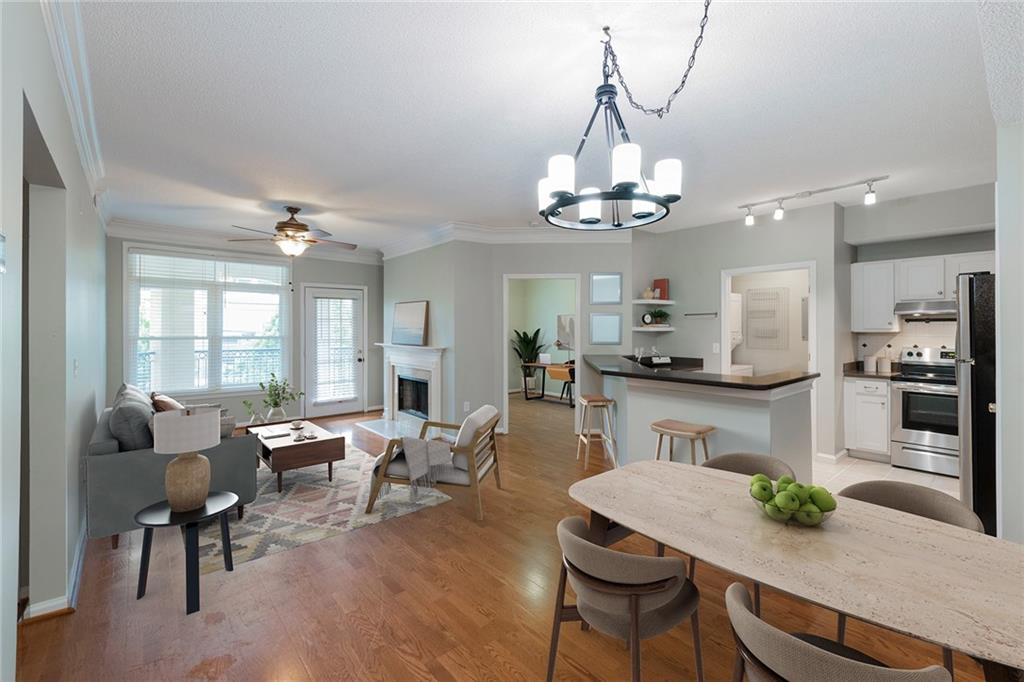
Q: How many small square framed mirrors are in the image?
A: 2